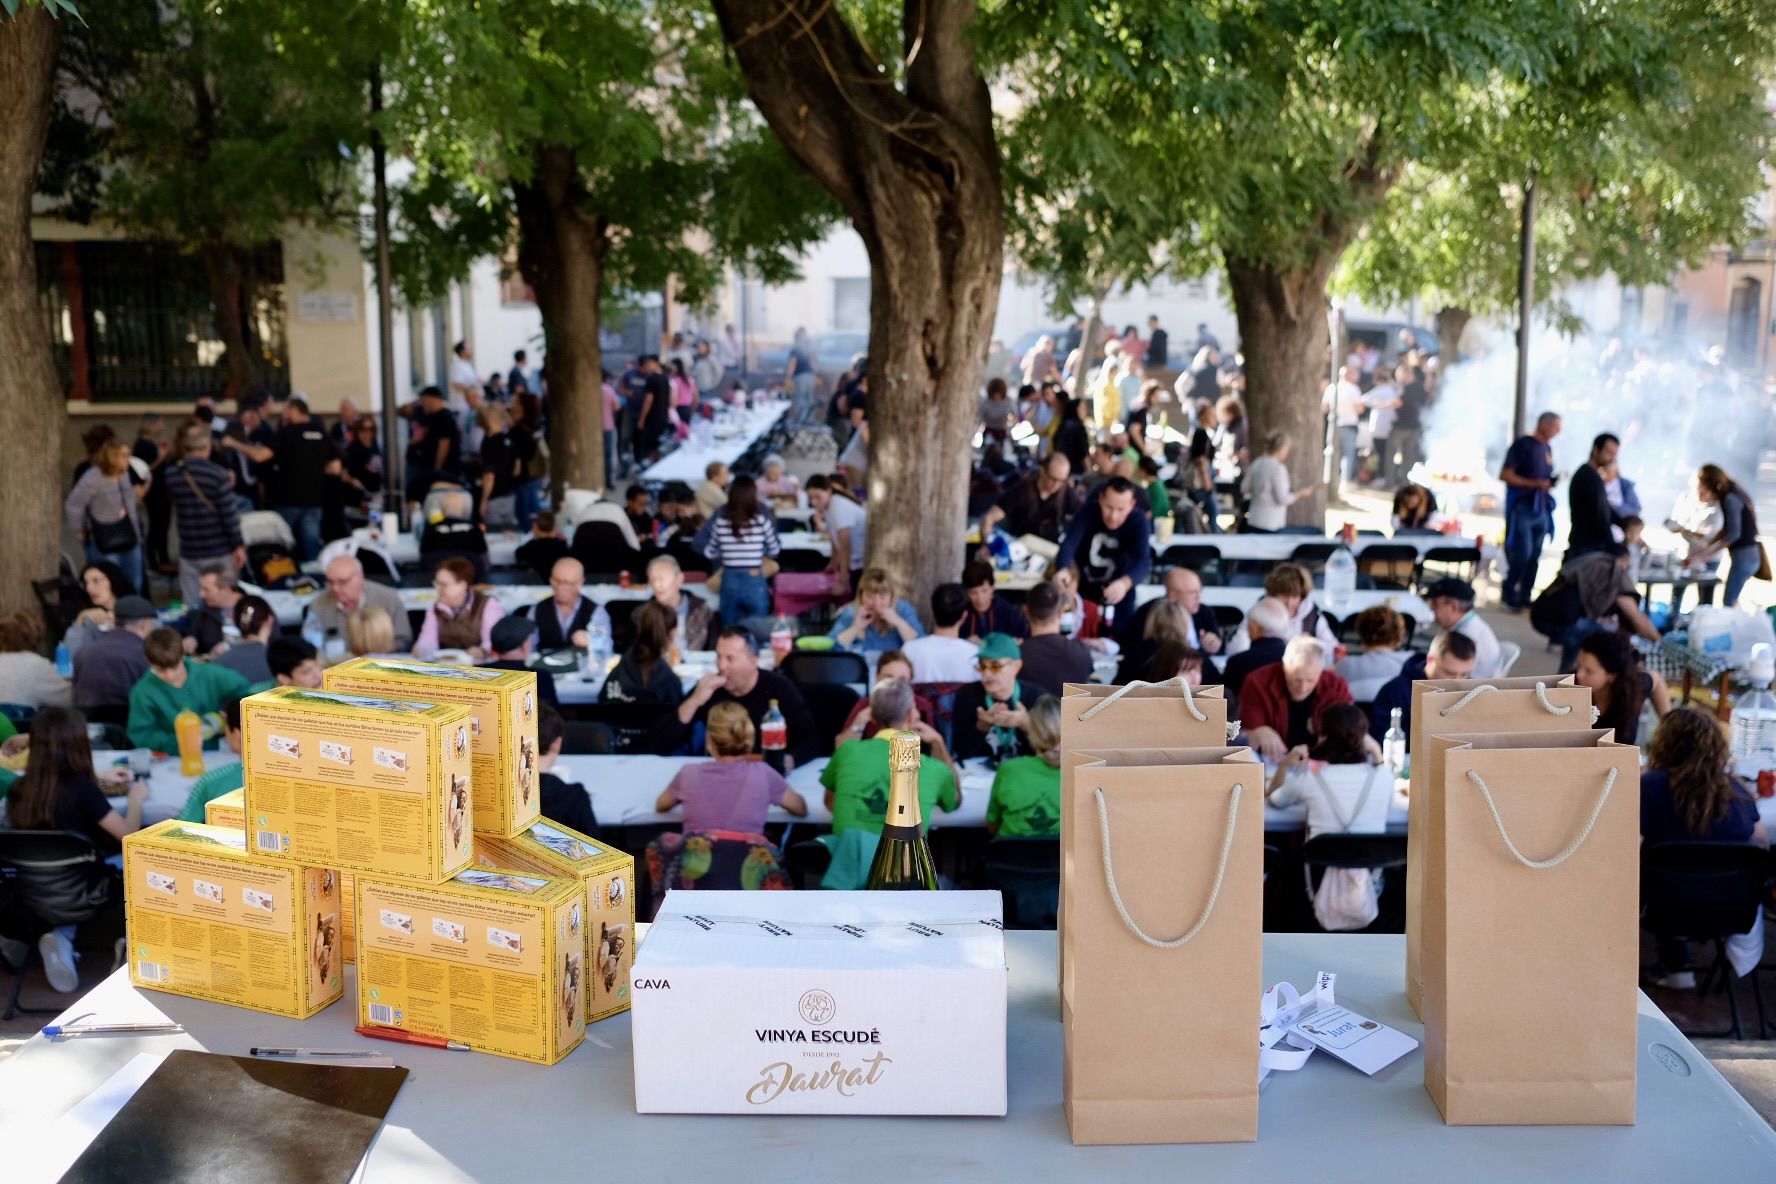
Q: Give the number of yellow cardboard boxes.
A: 6